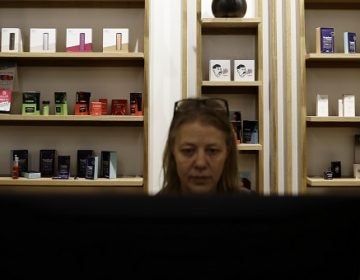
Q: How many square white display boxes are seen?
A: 6